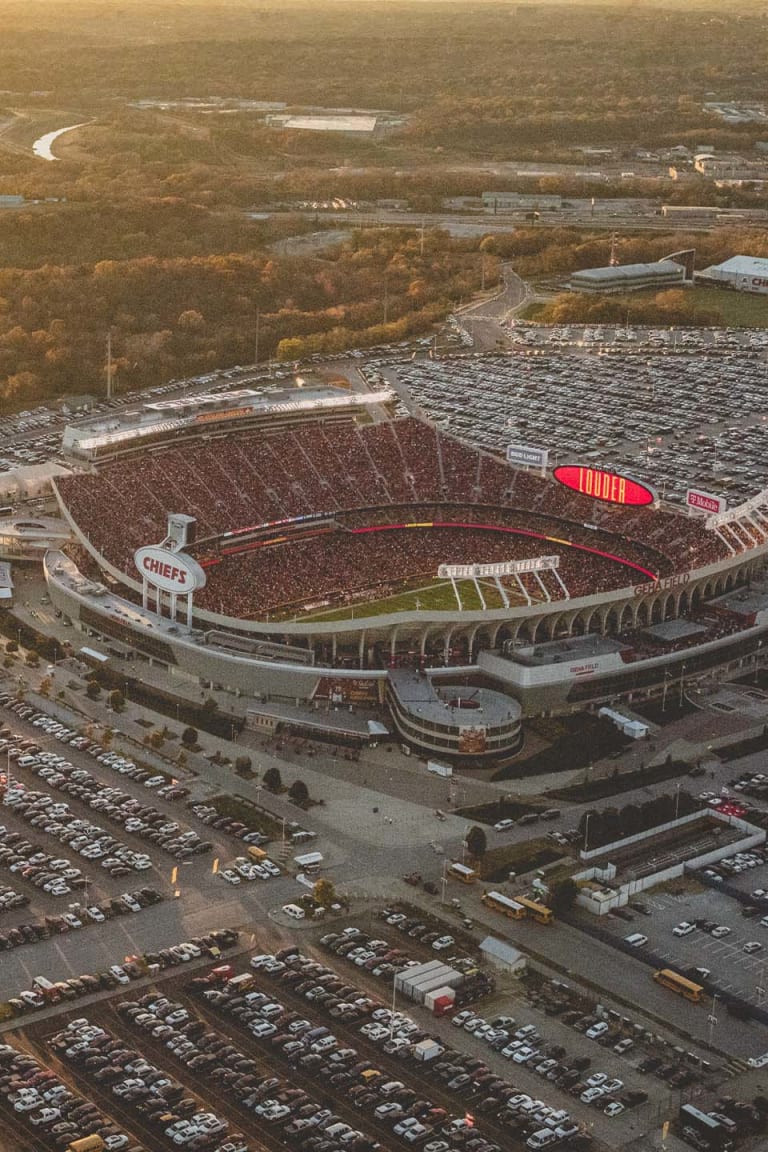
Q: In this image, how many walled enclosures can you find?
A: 1